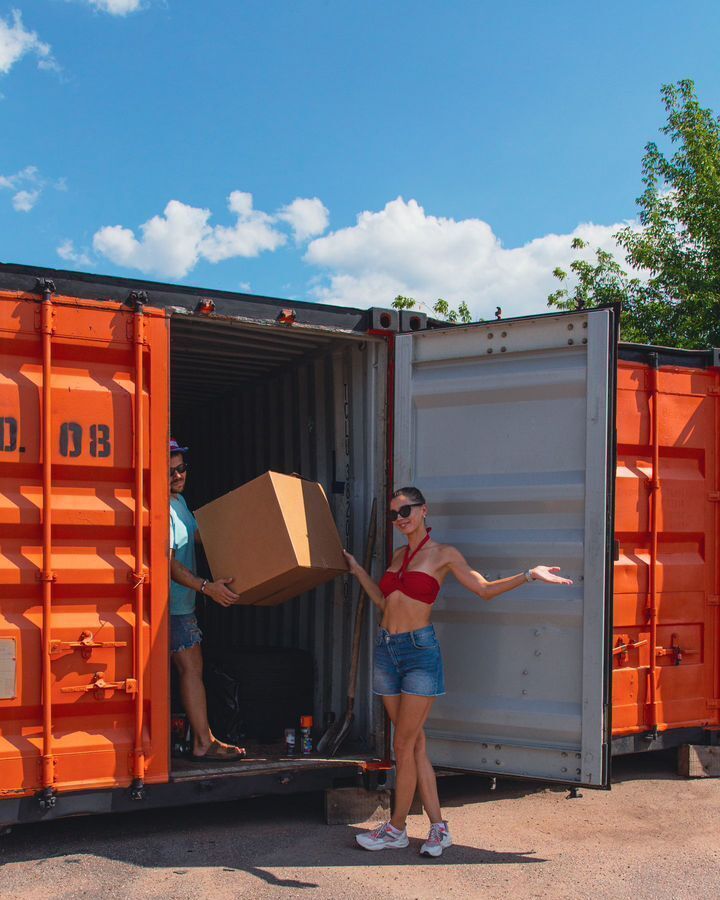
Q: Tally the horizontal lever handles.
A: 4